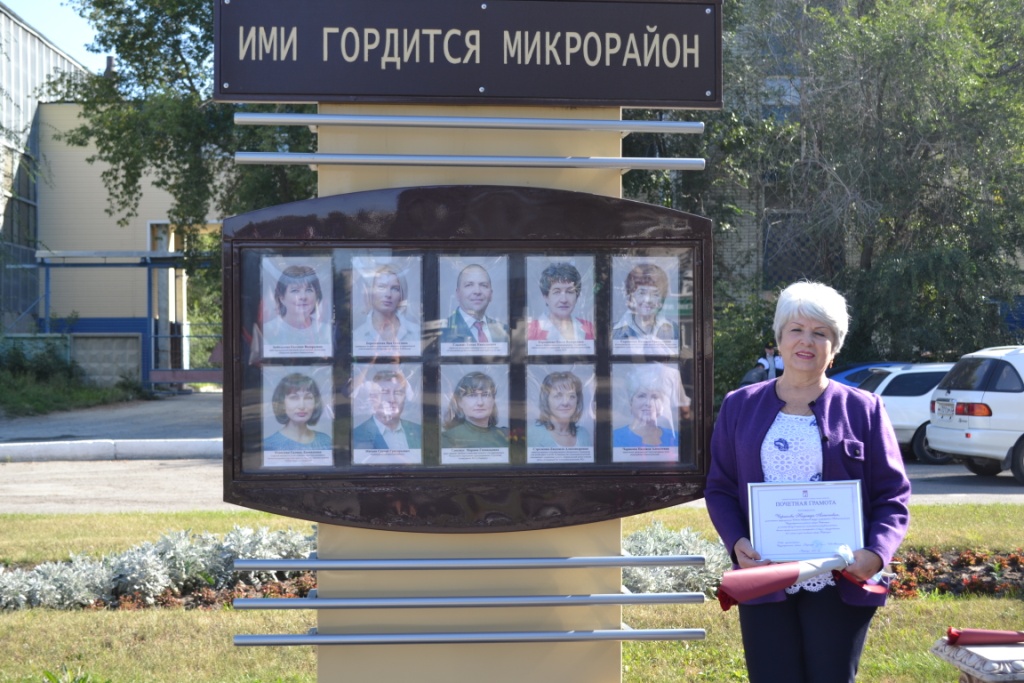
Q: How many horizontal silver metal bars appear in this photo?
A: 5